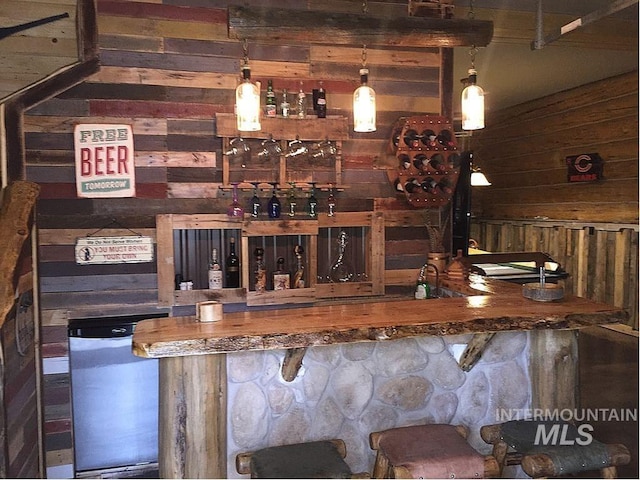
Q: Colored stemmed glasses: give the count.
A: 6